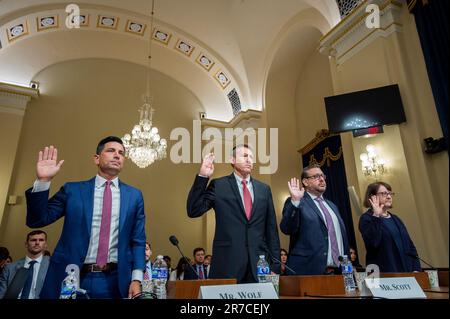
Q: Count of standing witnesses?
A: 4